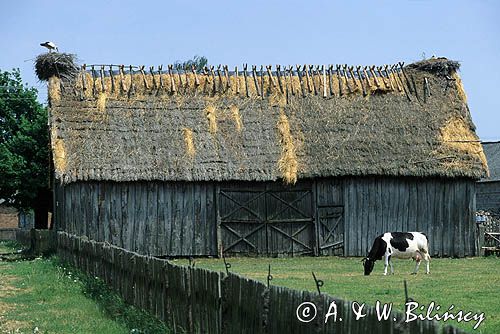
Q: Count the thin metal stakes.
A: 5